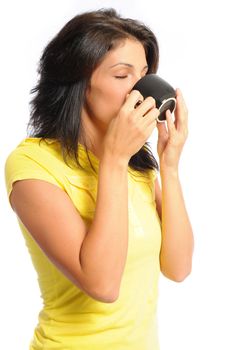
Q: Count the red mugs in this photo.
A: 0